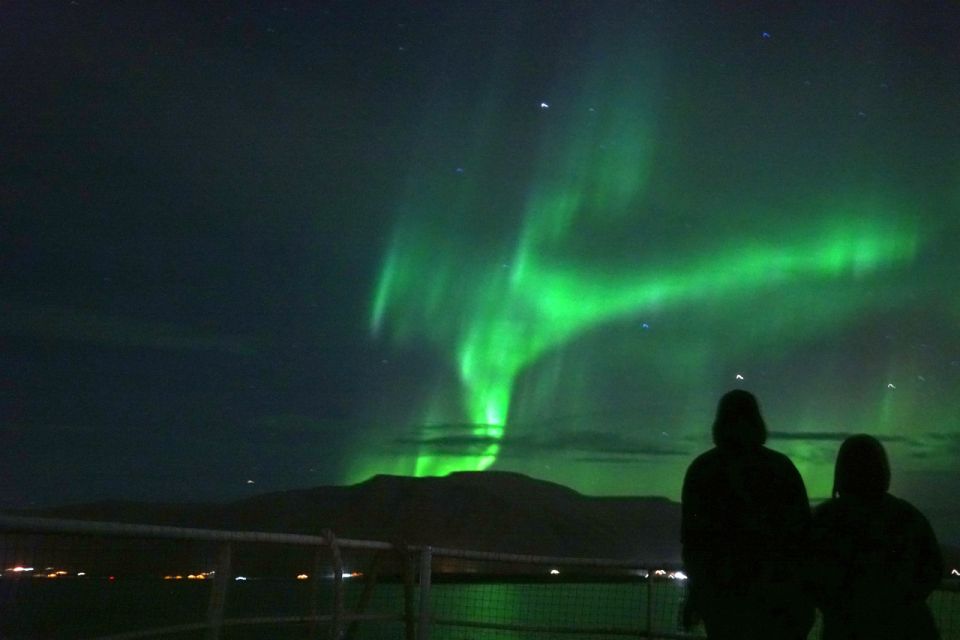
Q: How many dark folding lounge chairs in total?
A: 0